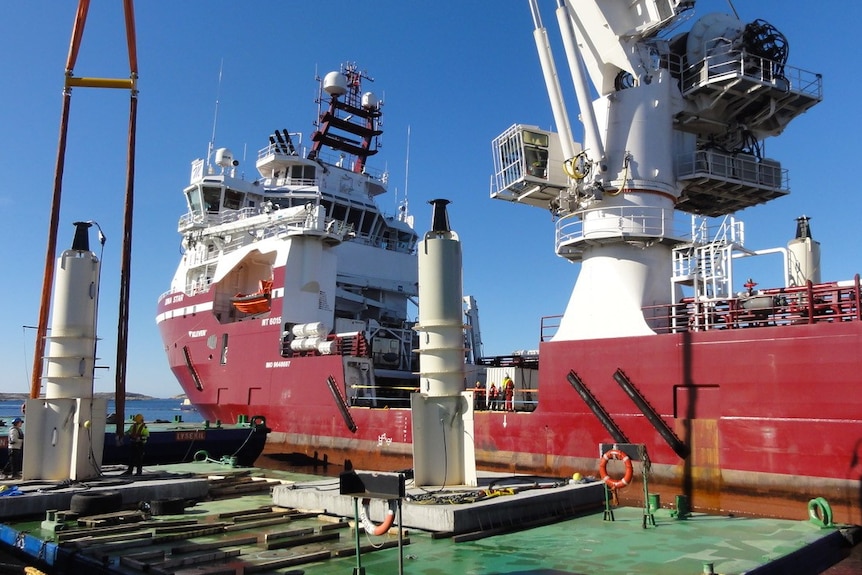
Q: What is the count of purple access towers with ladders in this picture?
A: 0